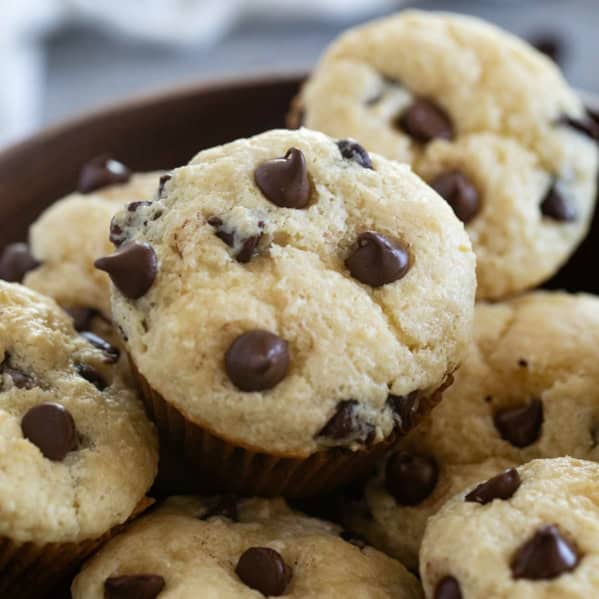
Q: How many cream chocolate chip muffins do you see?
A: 7